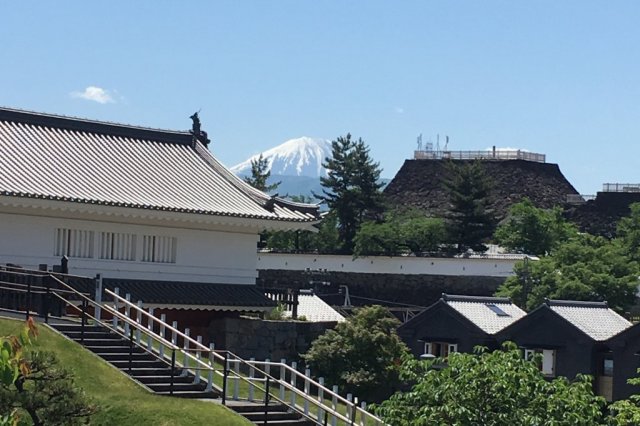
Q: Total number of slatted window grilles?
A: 3